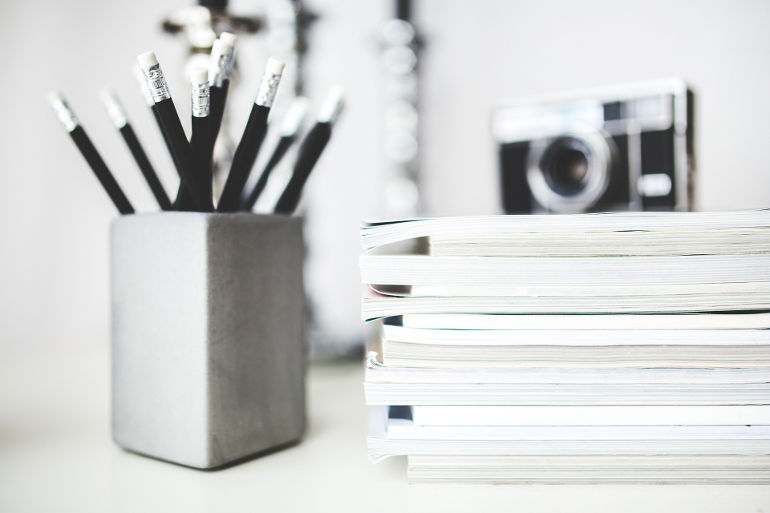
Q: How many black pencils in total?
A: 10